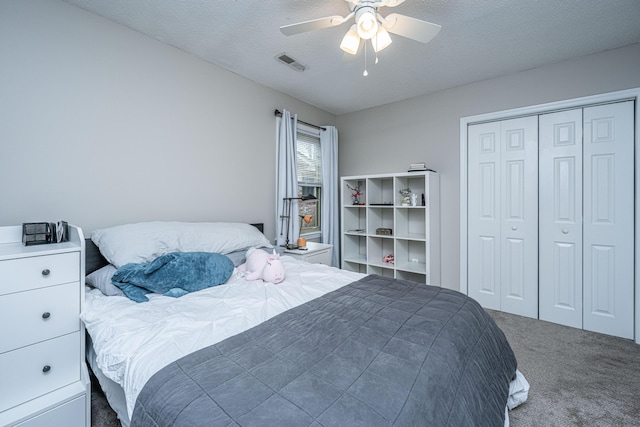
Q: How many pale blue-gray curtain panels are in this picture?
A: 2